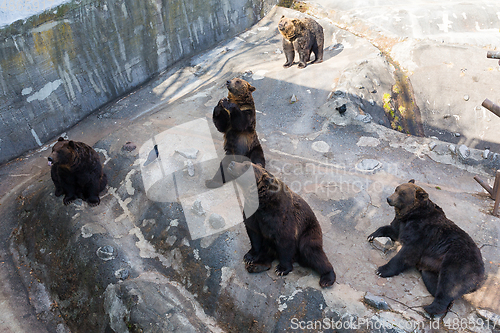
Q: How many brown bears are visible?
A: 5